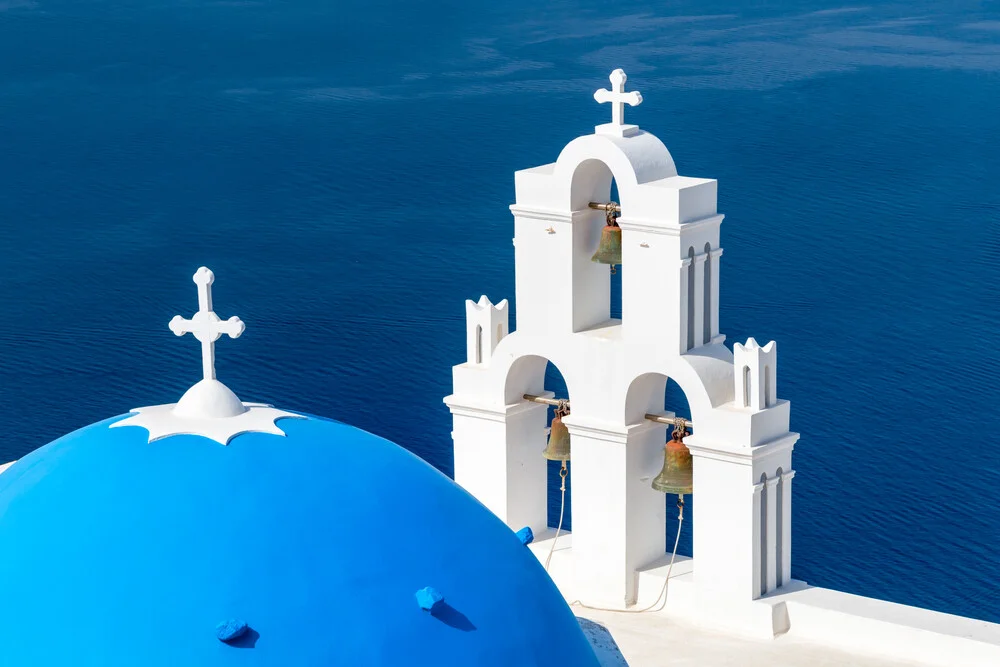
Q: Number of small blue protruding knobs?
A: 3